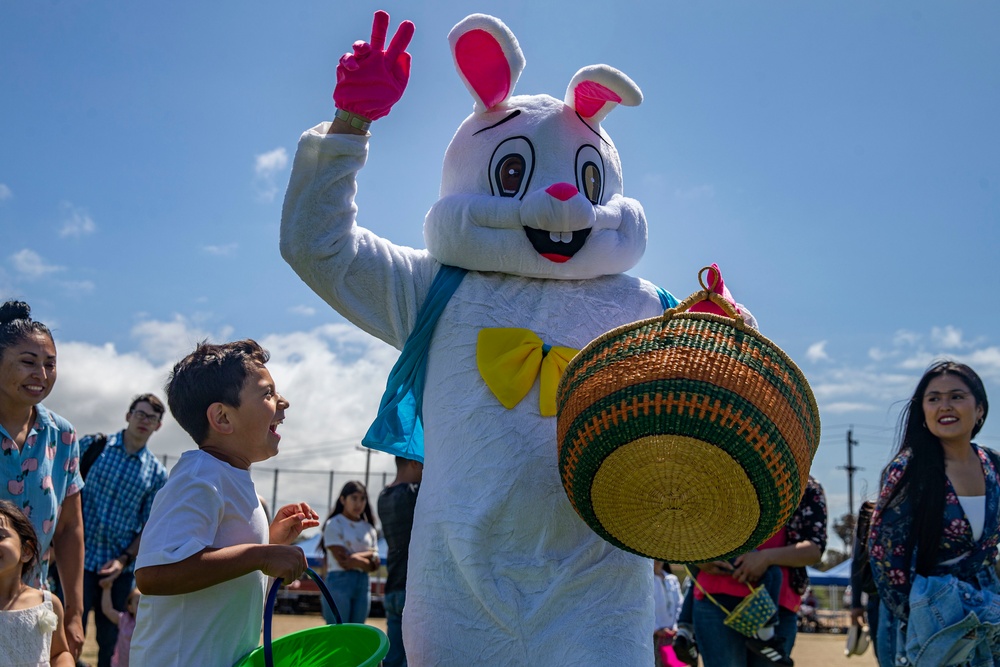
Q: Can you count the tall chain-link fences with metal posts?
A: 1